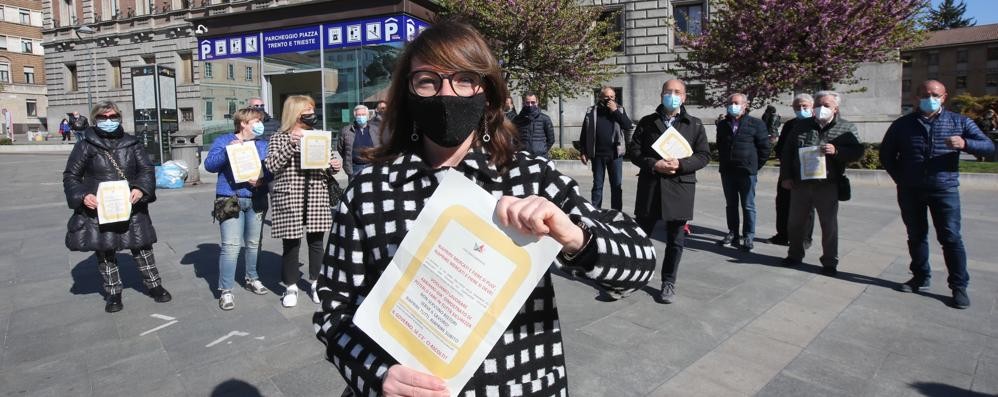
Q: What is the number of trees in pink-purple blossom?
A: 2